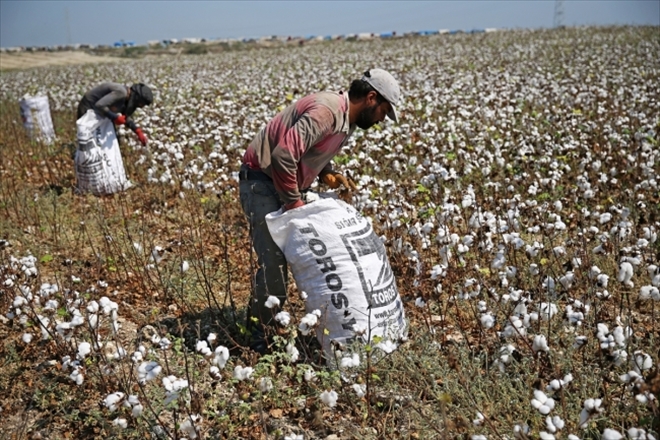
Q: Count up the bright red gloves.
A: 2